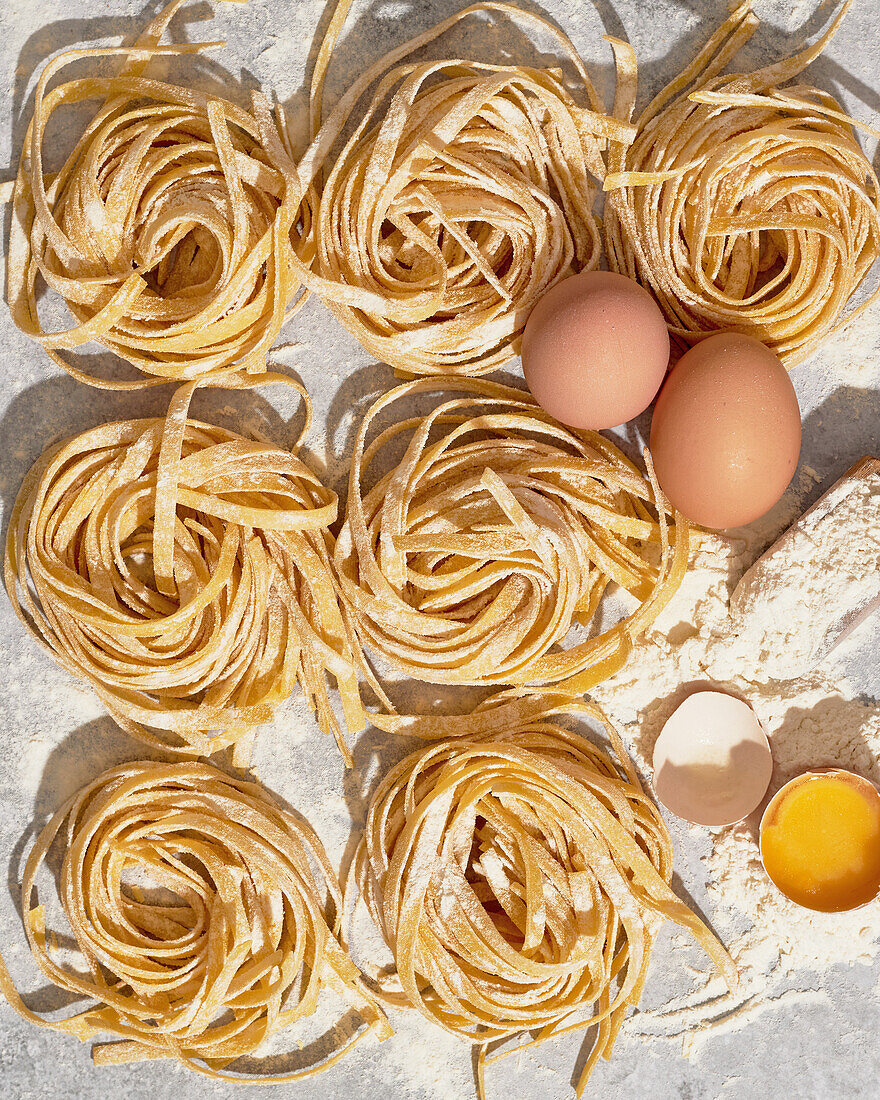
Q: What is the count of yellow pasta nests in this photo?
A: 7